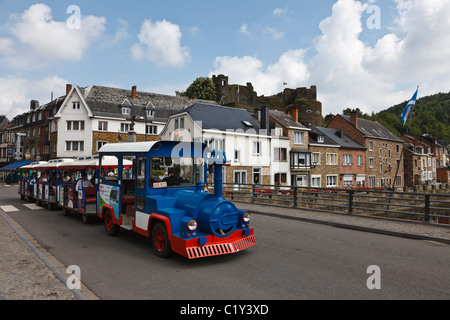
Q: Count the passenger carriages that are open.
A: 3